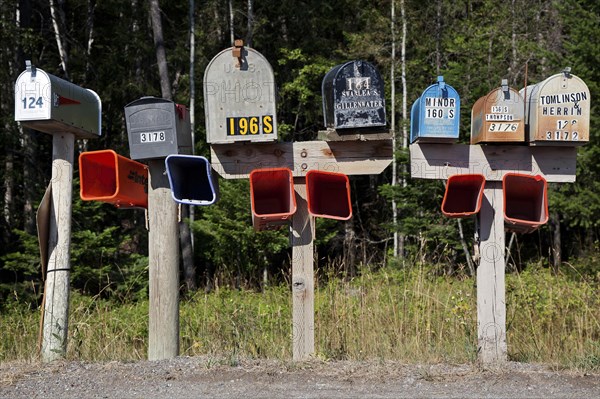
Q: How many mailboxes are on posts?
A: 7